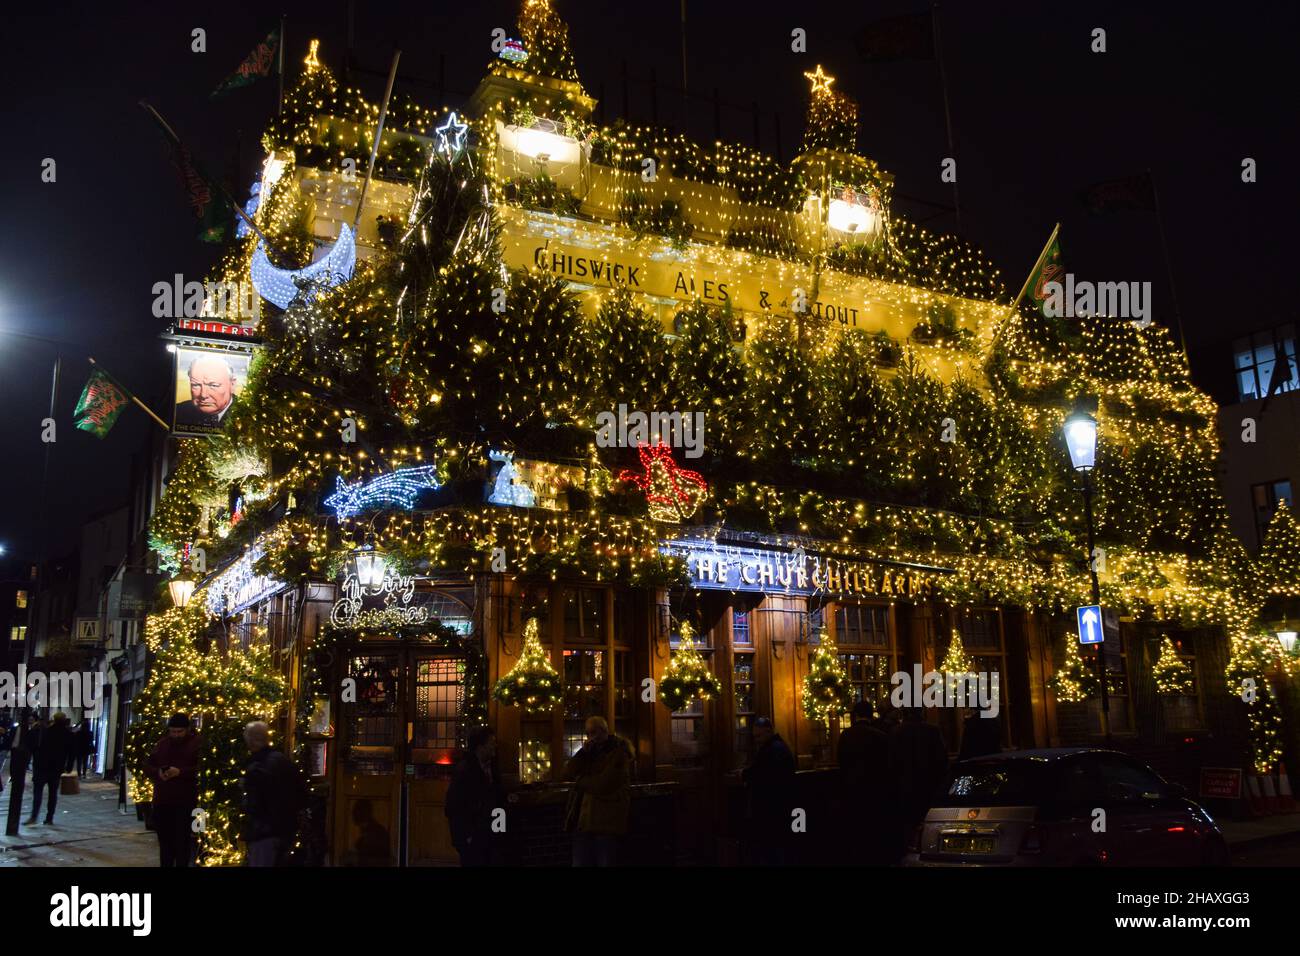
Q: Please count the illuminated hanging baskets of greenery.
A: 6